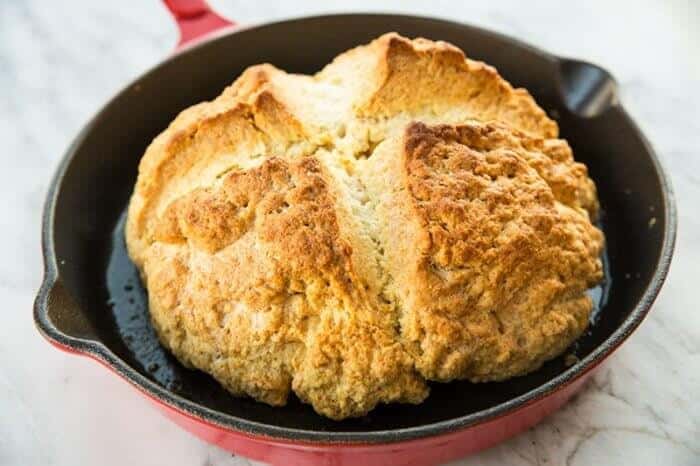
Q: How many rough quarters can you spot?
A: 4